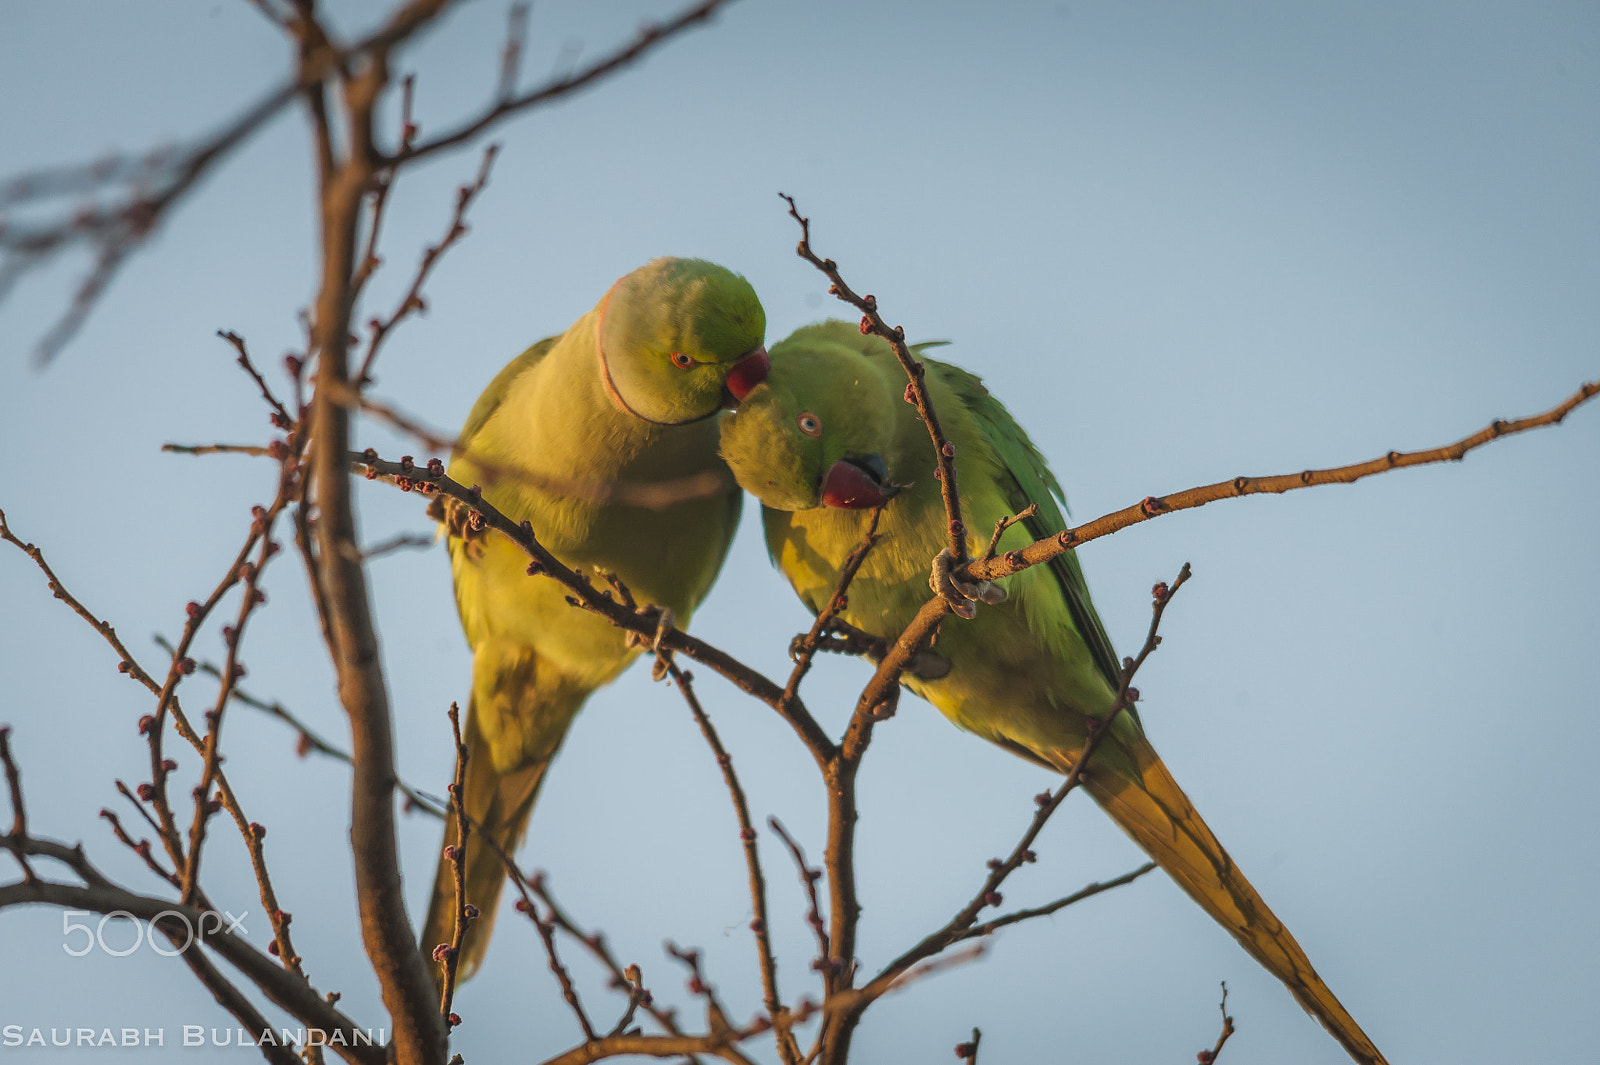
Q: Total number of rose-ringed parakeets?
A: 2